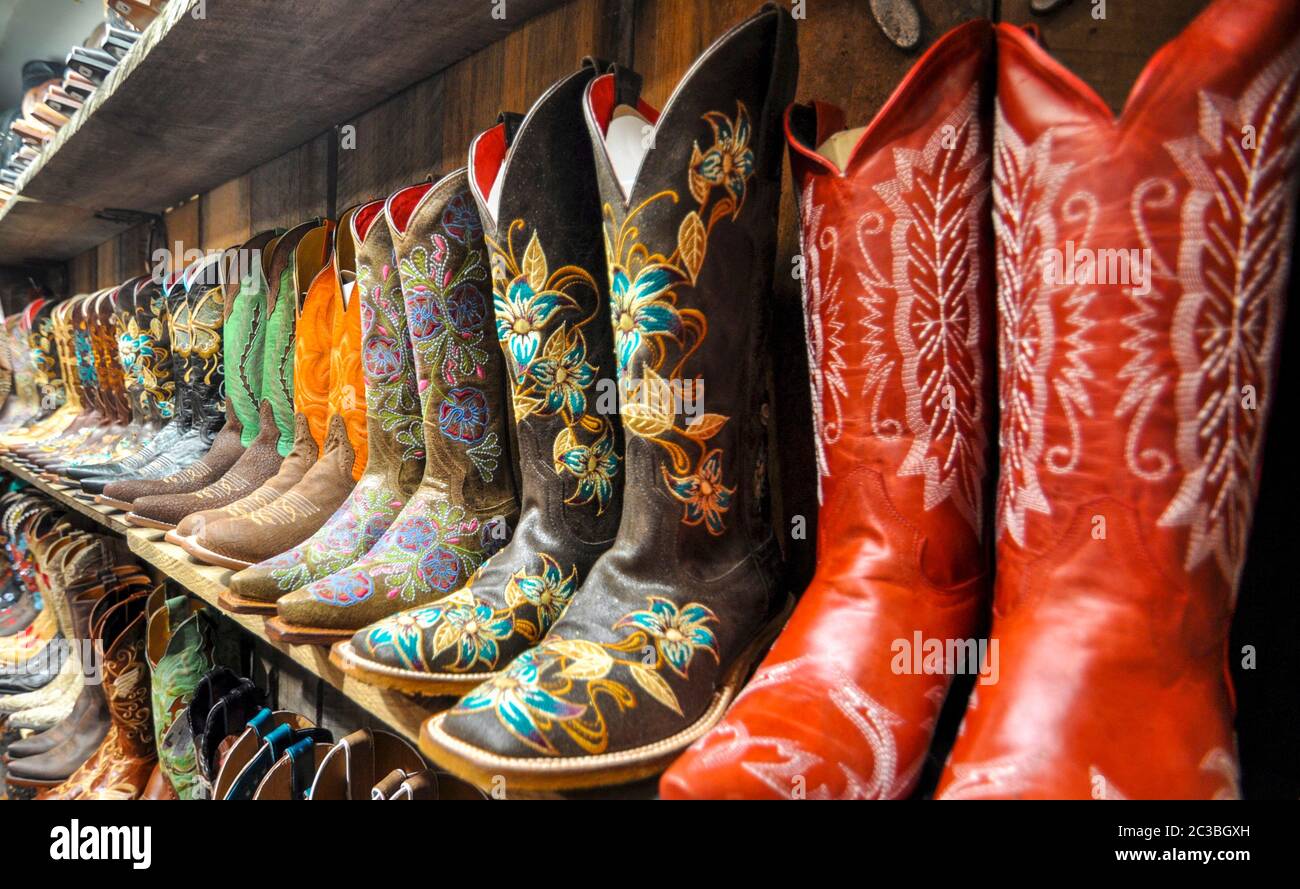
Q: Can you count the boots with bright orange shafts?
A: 2